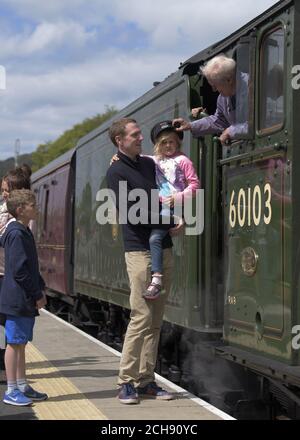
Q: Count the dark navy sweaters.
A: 2